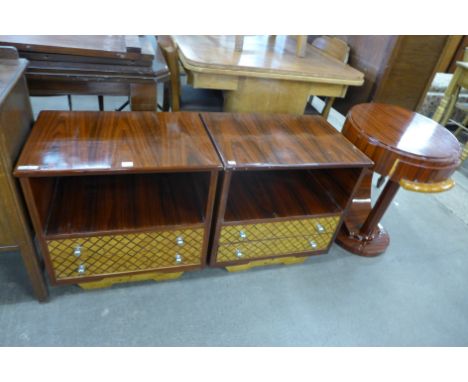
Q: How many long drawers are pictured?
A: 4